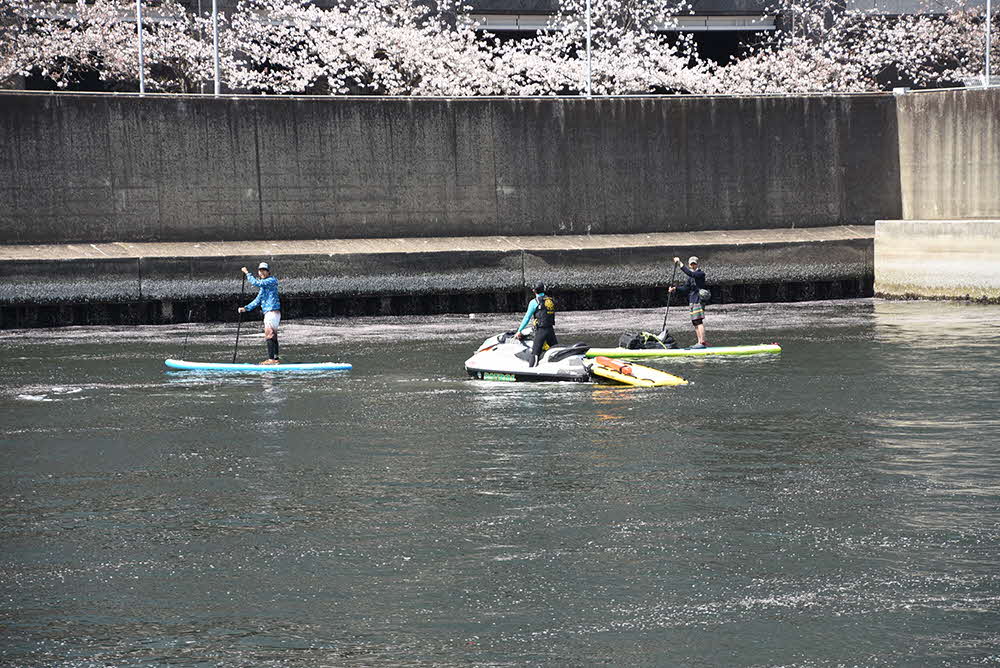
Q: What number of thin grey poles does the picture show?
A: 4